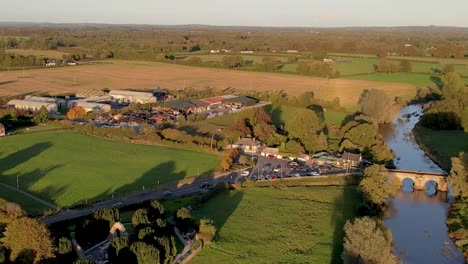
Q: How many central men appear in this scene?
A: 0